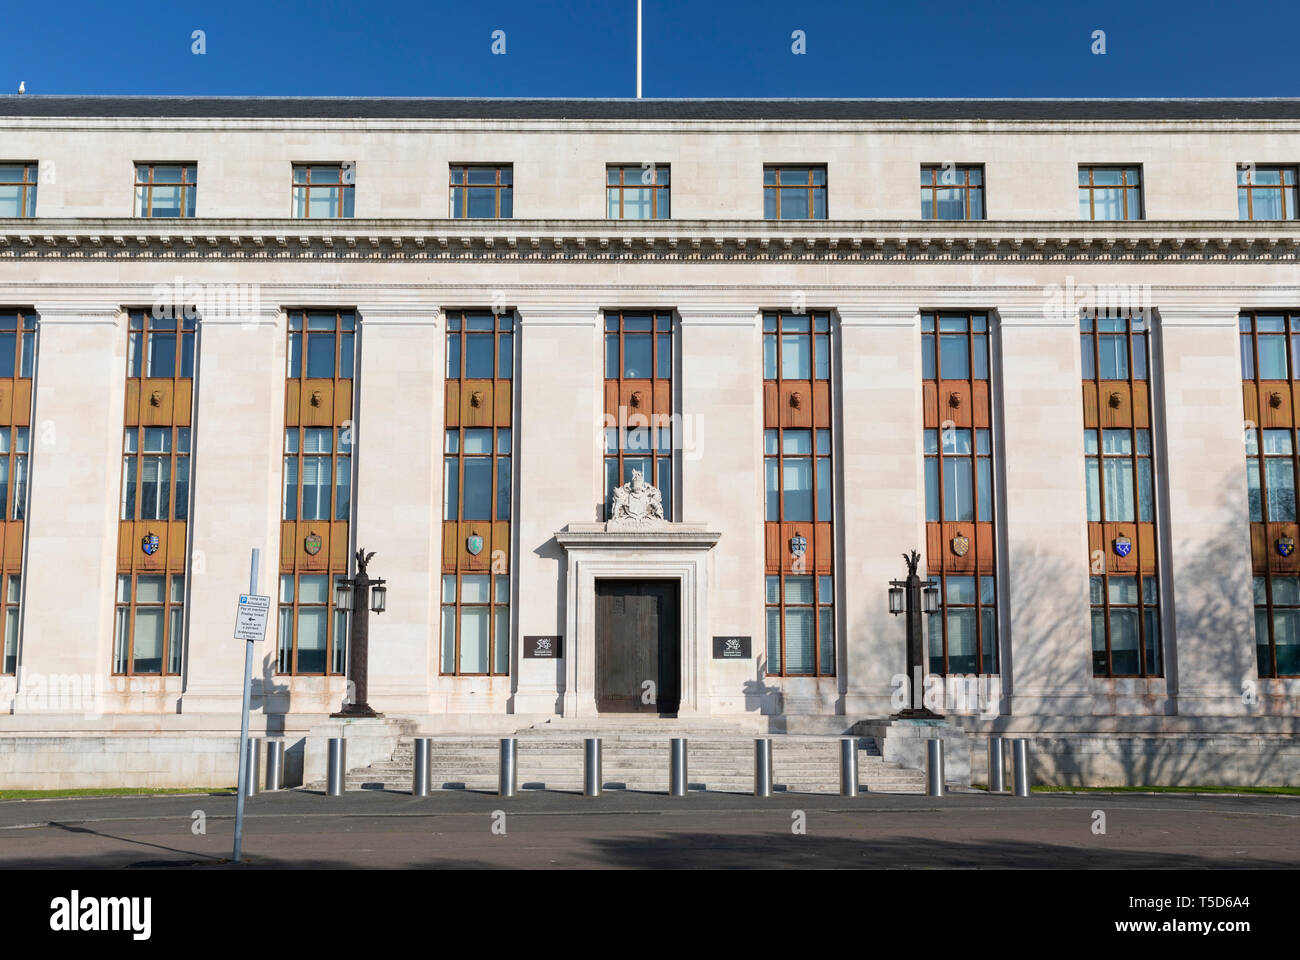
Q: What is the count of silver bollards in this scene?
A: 12